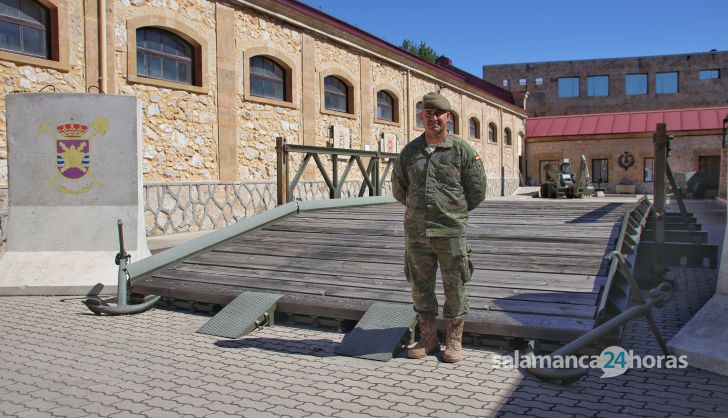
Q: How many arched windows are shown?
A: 10